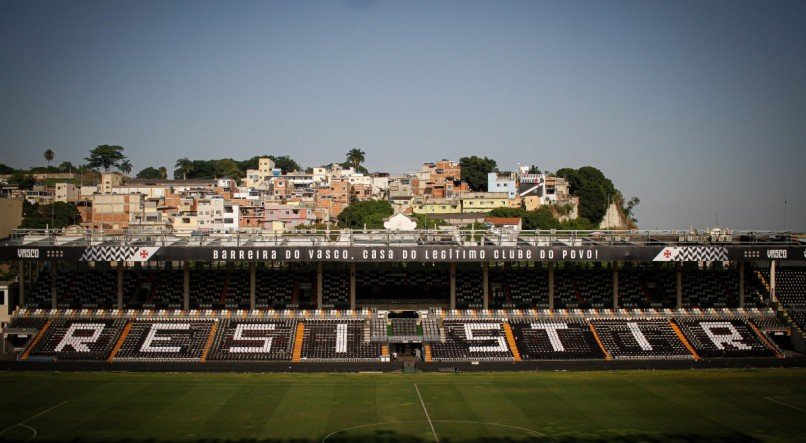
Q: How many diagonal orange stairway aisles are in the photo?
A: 8